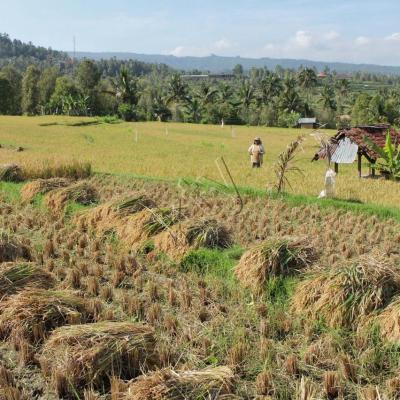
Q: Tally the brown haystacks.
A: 14